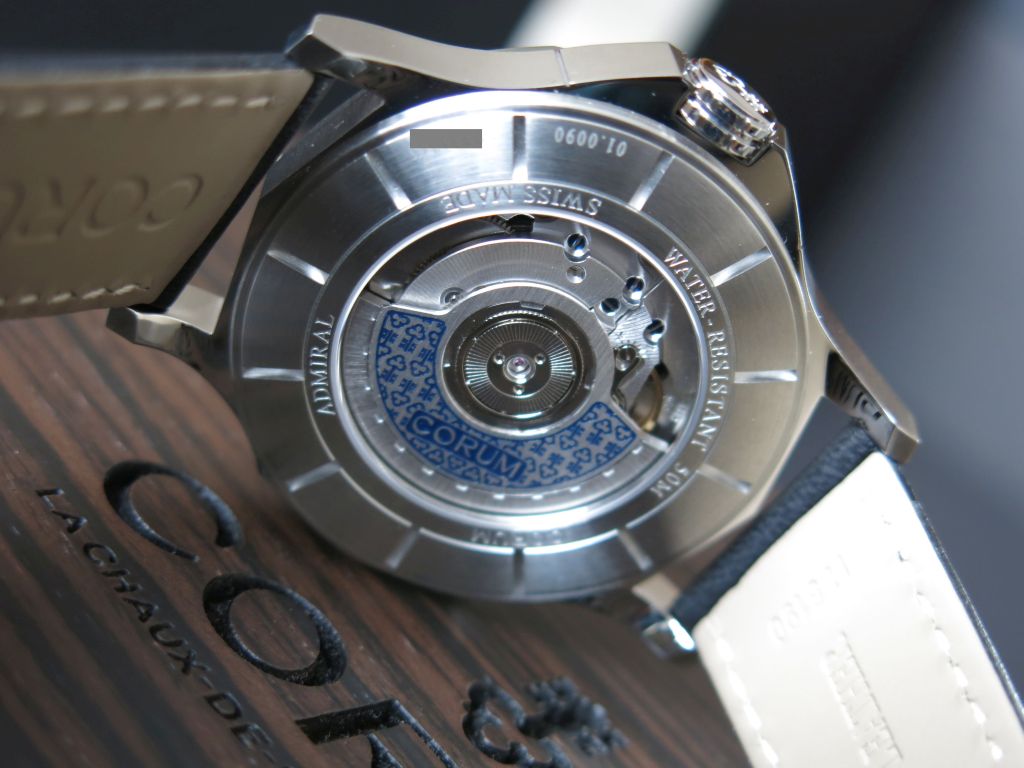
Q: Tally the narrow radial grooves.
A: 12